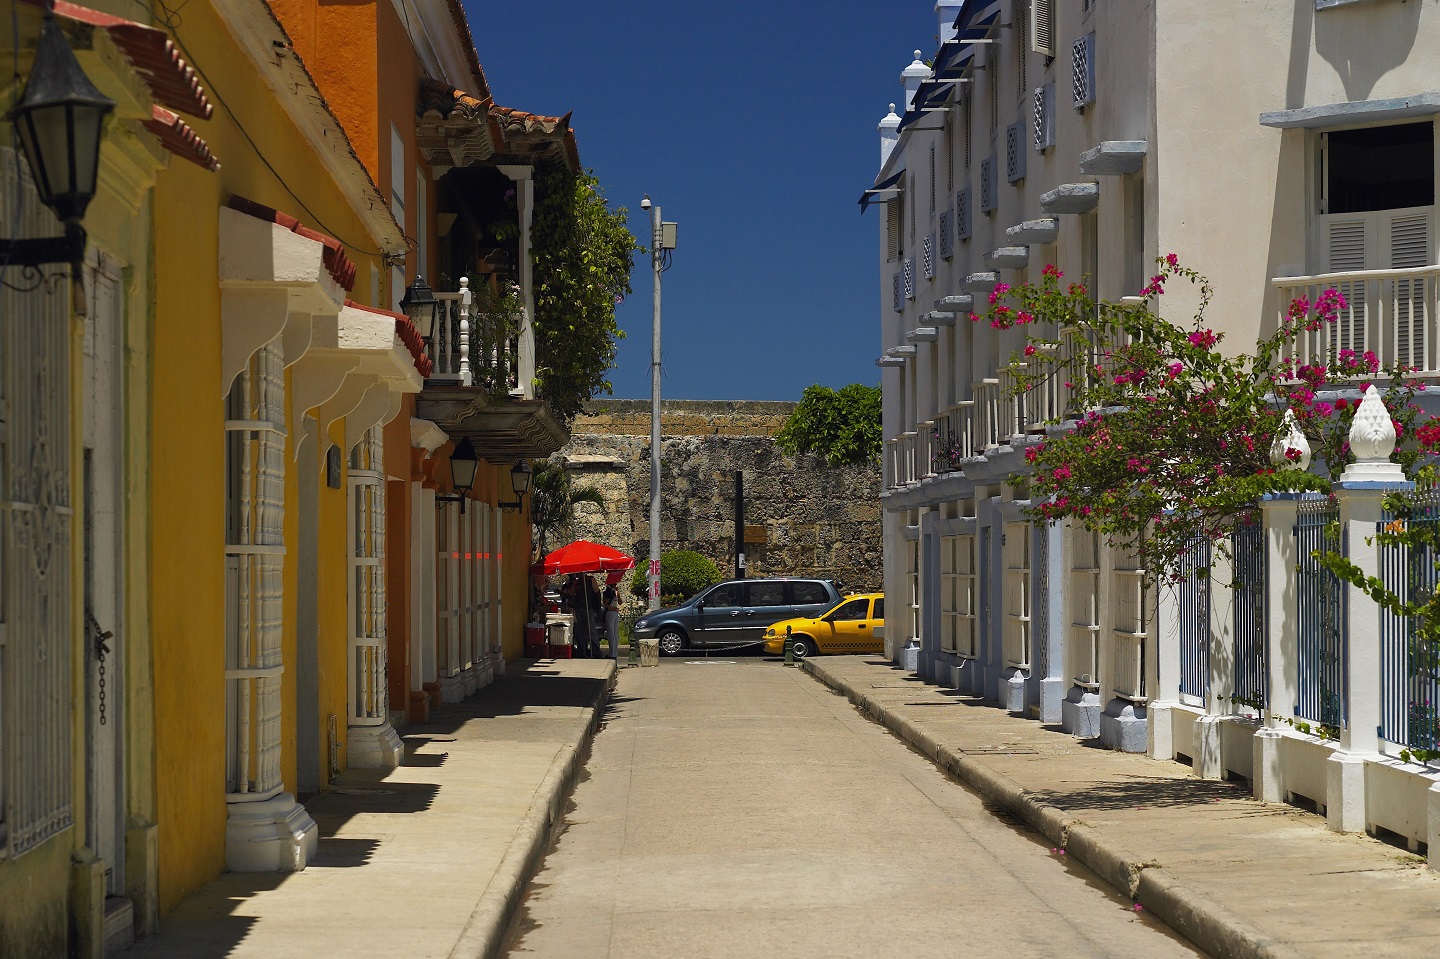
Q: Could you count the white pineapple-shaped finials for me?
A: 2